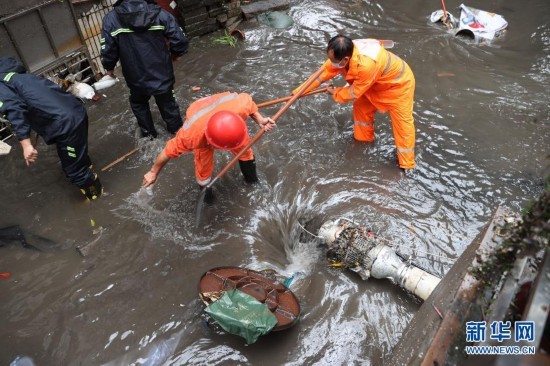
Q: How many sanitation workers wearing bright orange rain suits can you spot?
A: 2